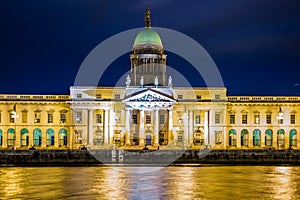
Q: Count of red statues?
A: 0